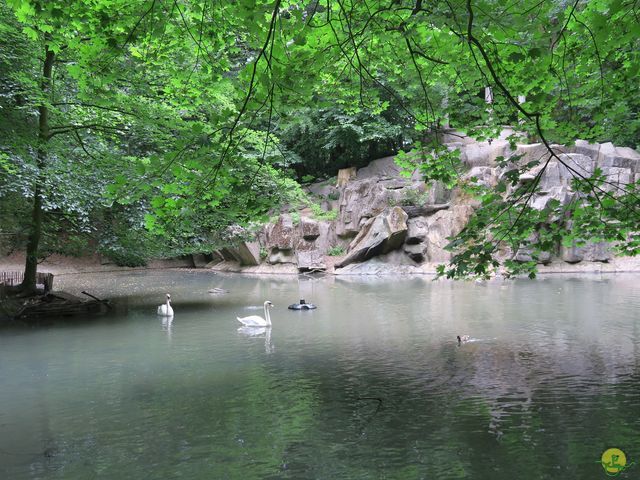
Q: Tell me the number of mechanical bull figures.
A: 0